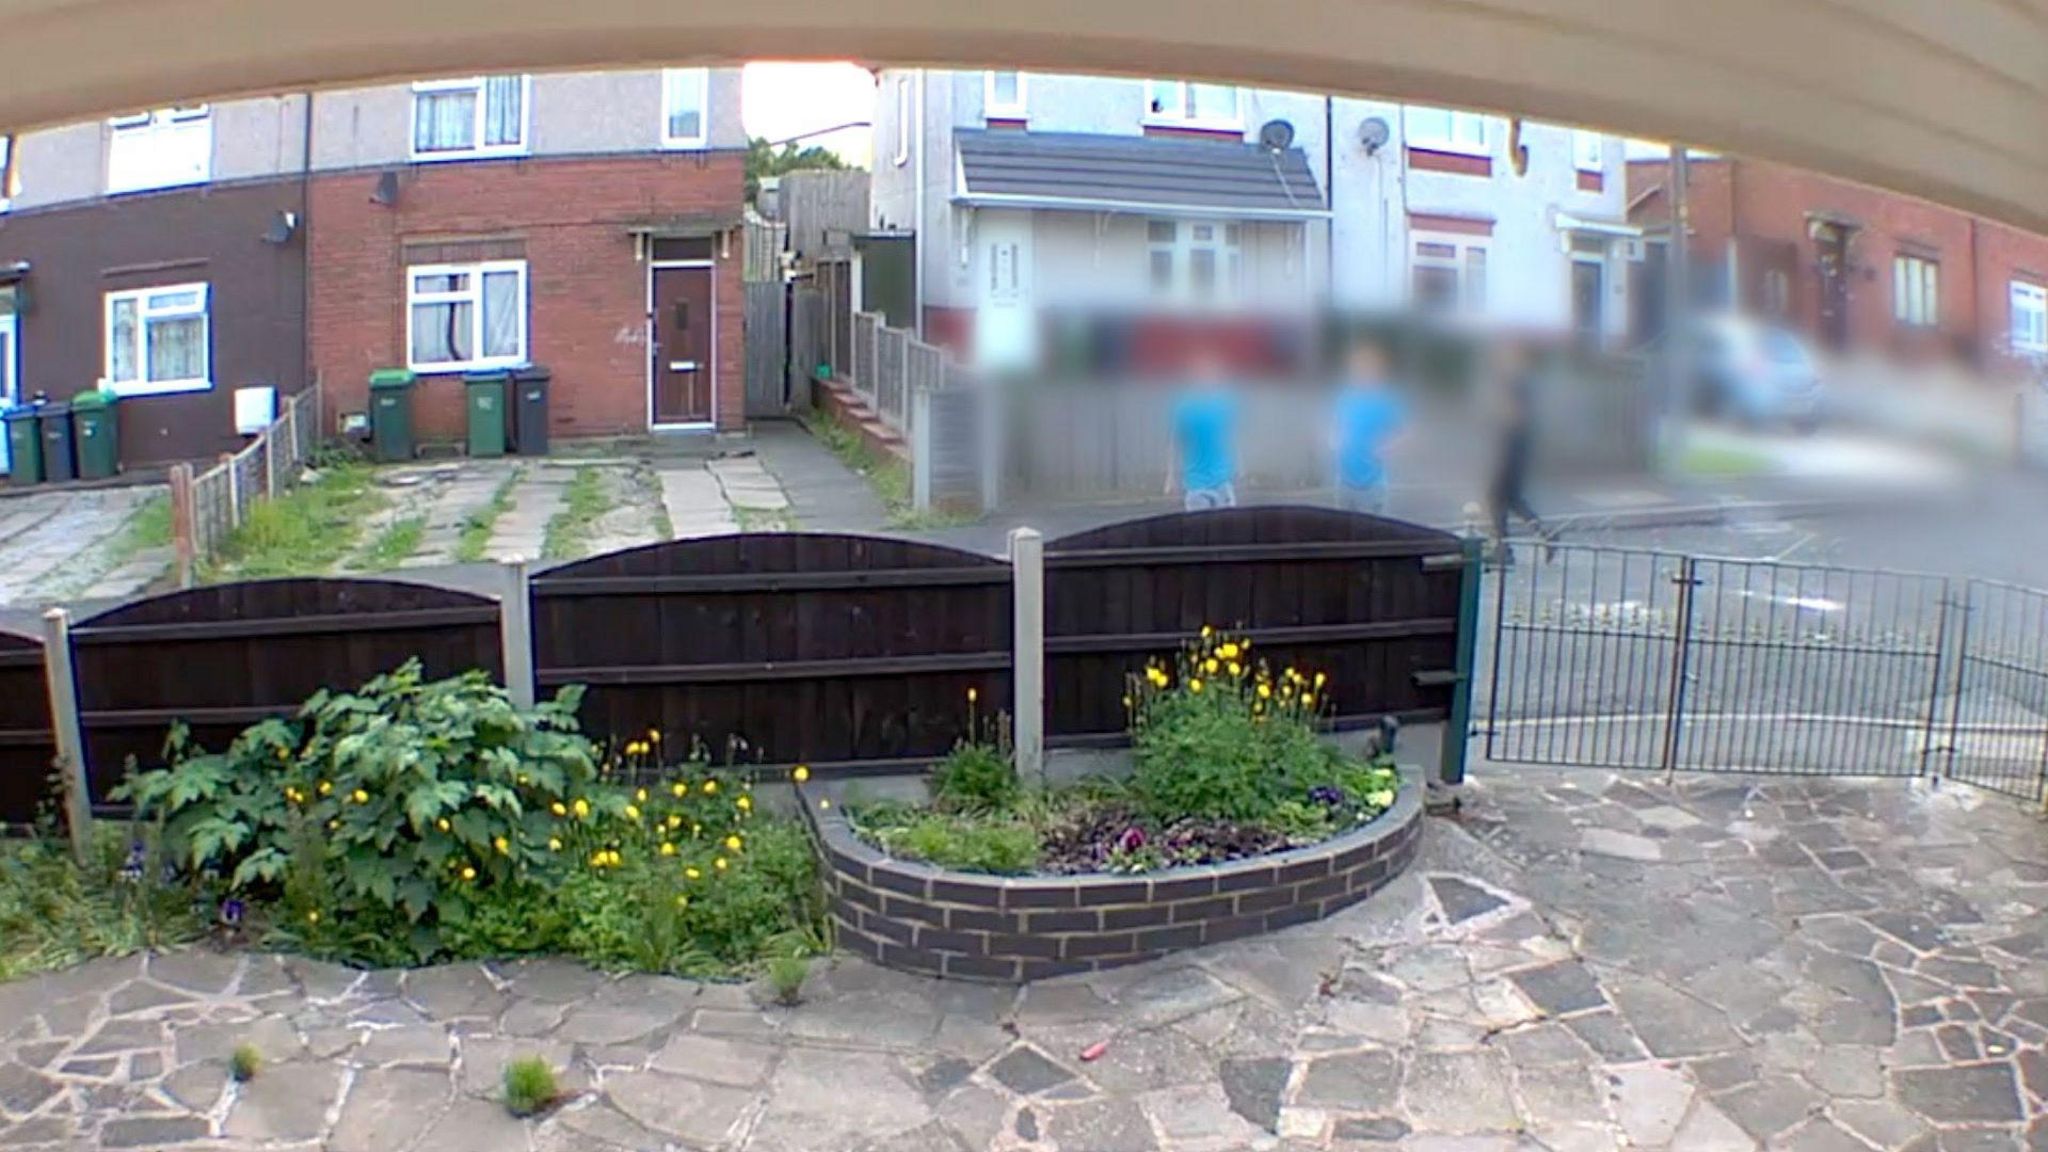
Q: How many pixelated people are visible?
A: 3